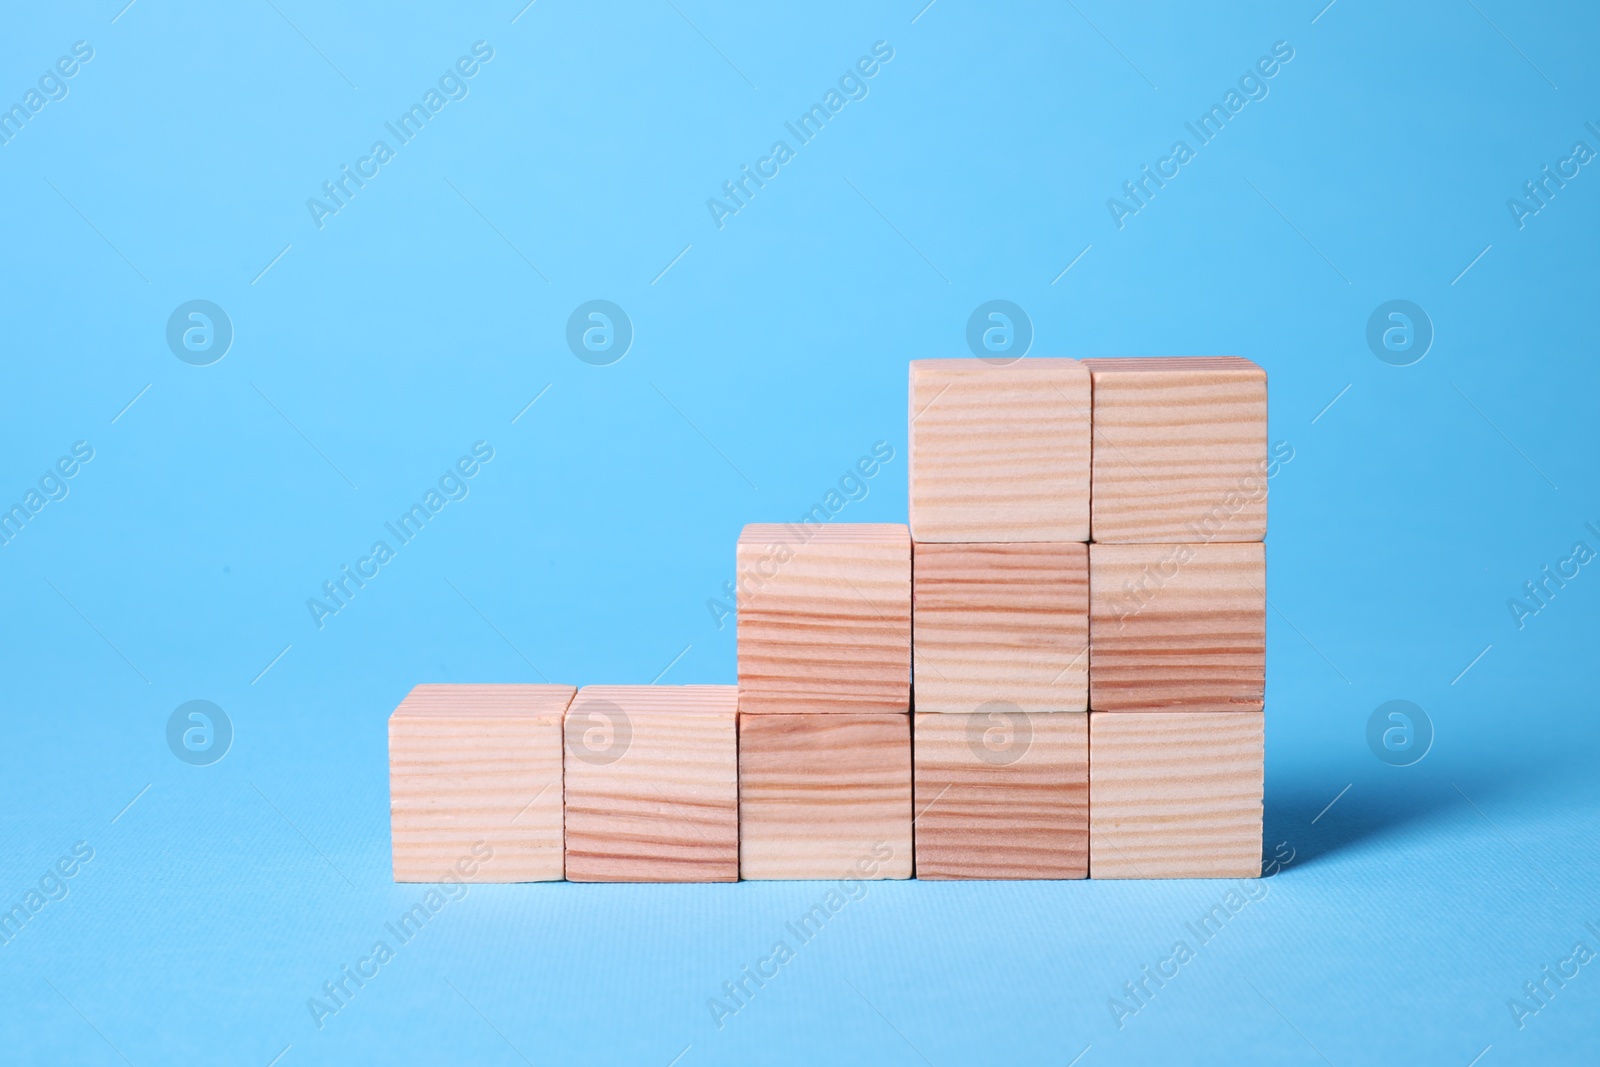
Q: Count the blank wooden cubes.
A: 10